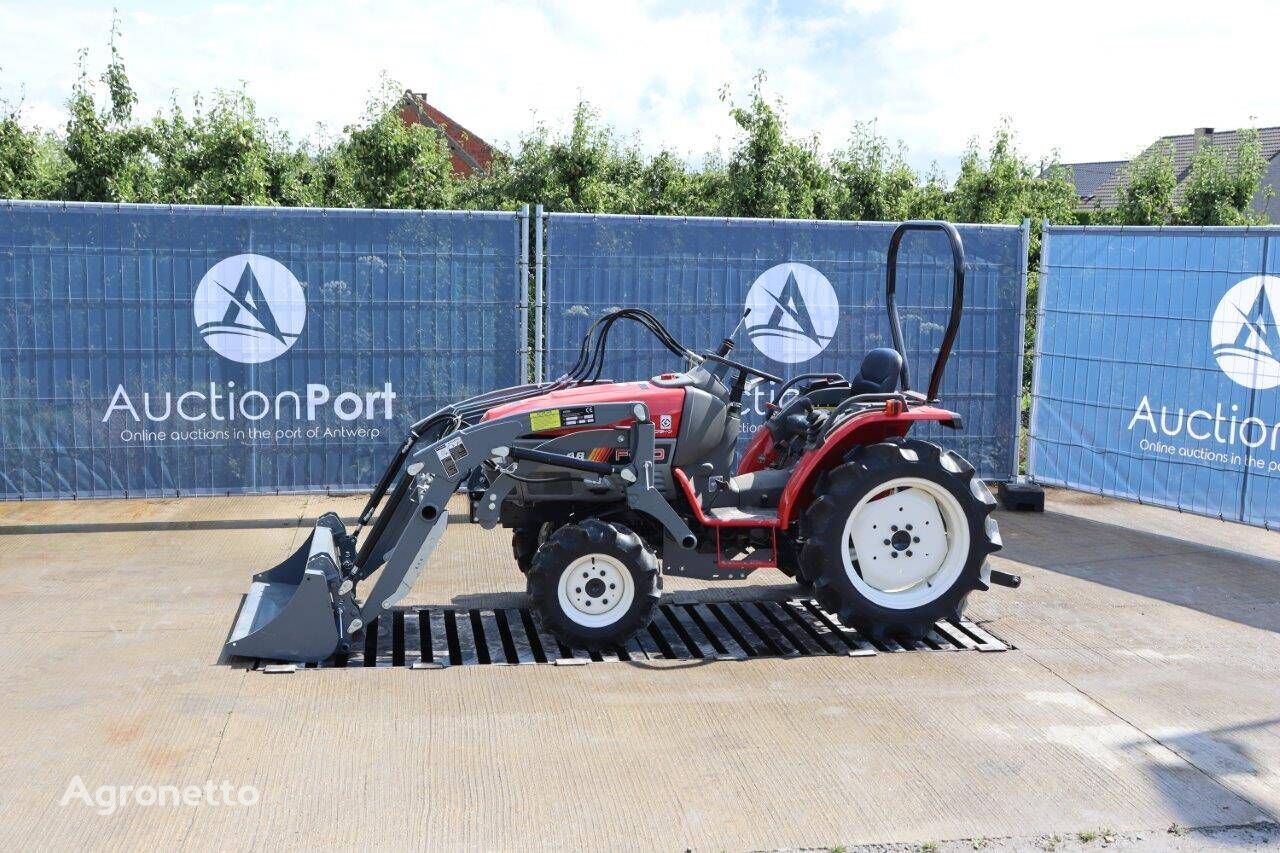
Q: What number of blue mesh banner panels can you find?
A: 3